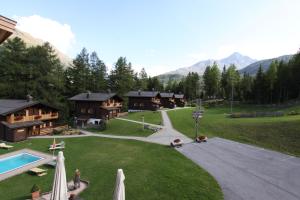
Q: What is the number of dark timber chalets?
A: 5